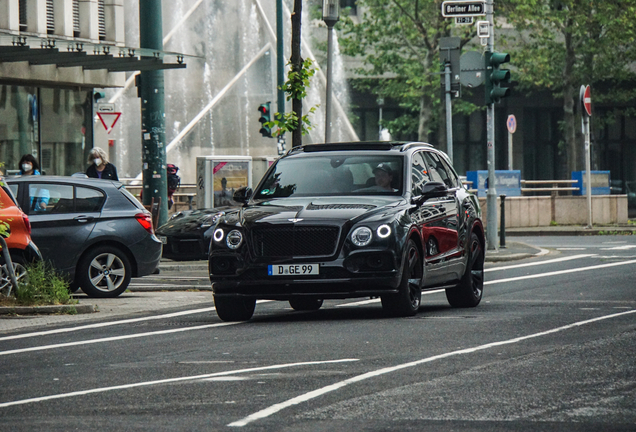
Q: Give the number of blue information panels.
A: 2